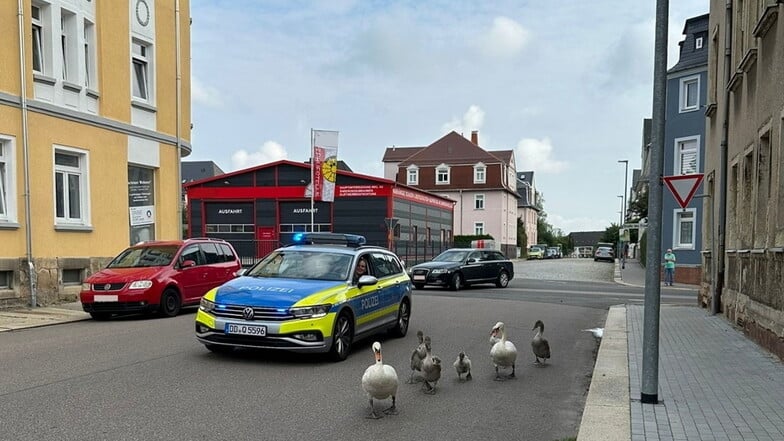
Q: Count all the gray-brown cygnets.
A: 4